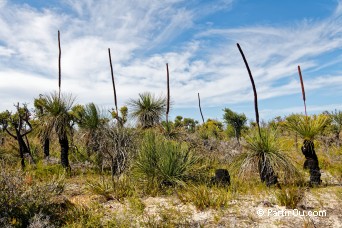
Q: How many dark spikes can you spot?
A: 6